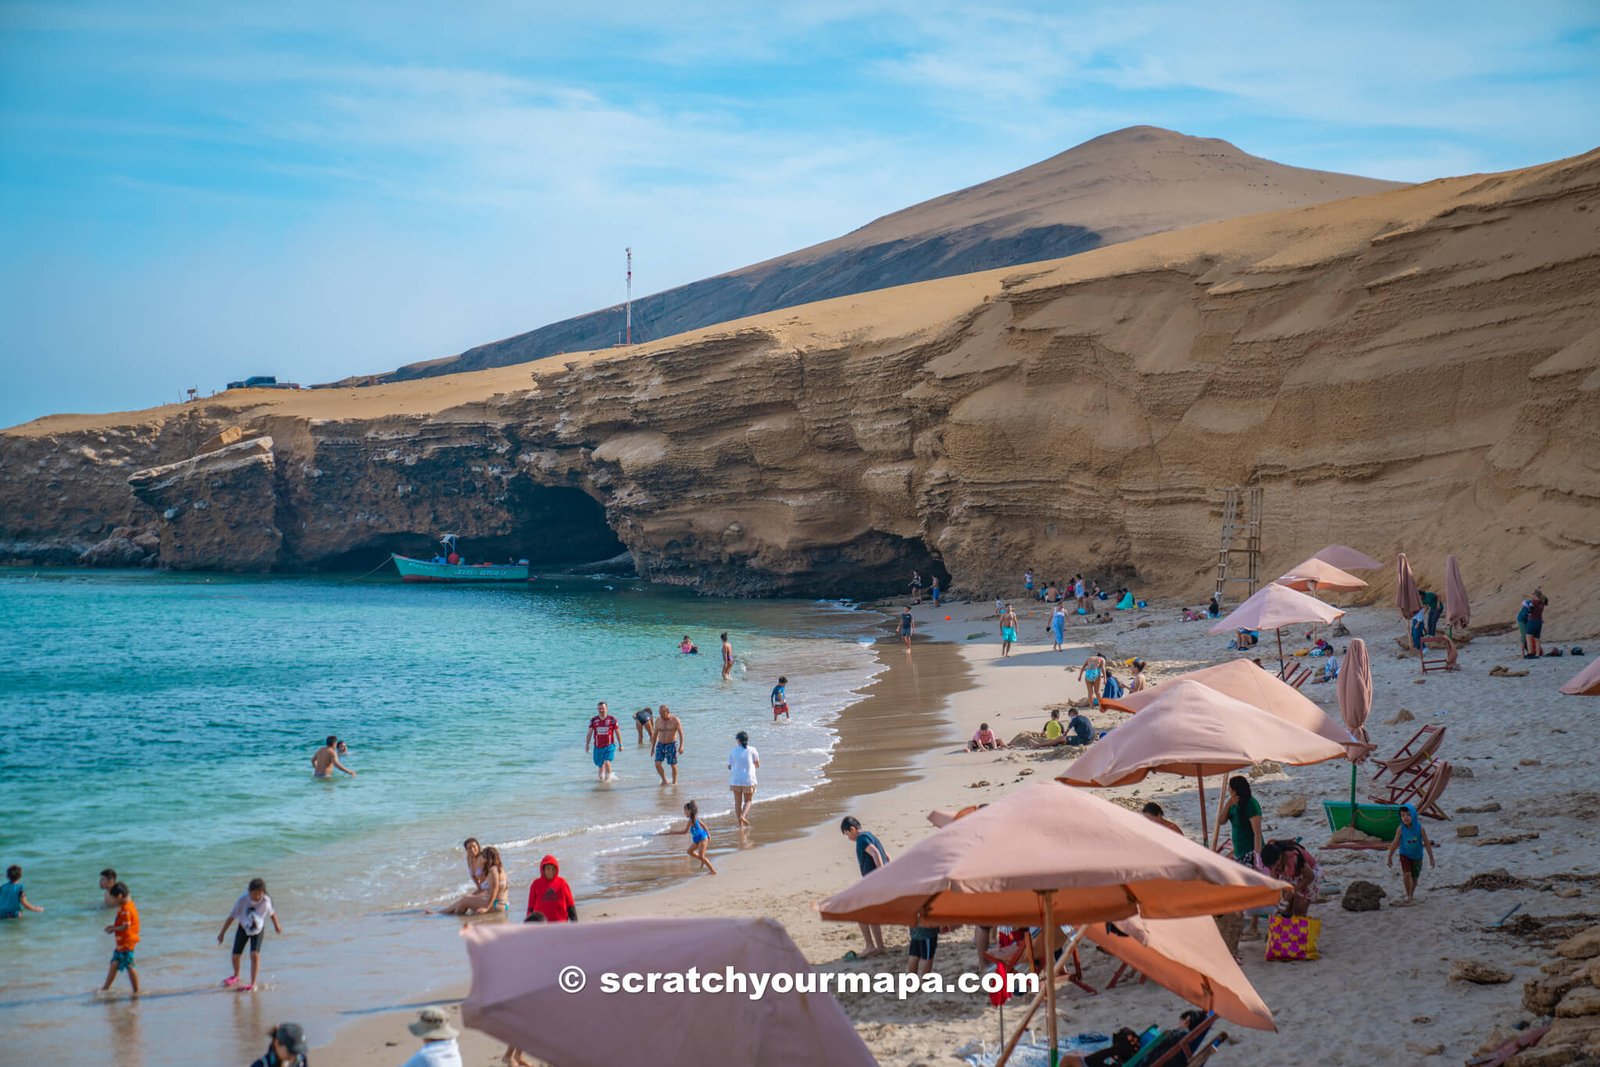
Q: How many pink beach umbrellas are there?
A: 12